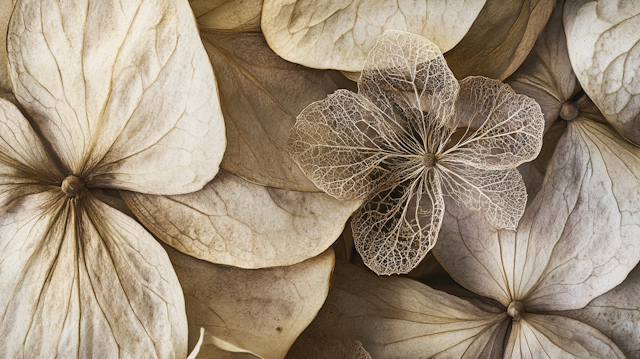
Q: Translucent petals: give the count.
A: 5